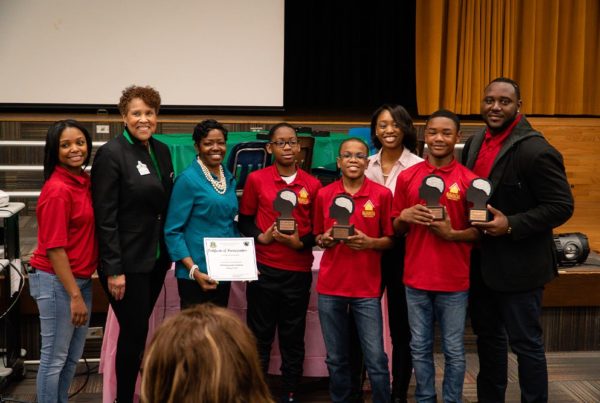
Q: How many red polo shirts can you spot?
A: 5